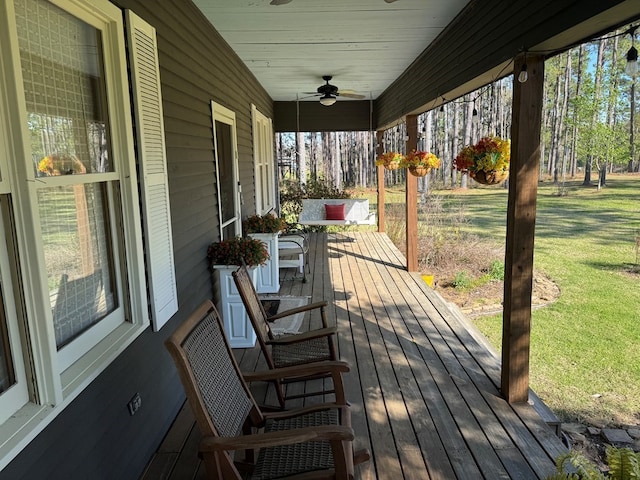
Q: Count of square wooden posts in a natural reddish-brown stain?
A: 3